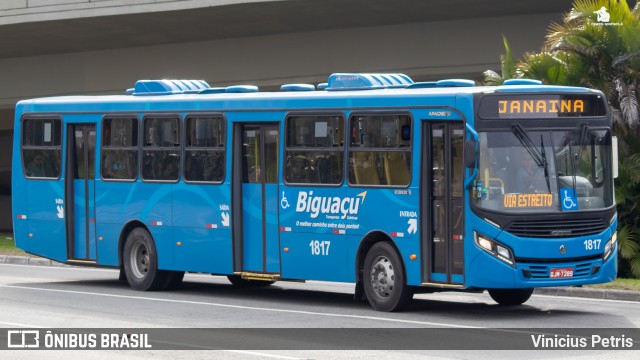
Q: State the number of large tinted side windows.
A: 6